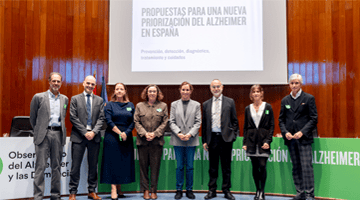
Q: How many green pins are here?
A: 5